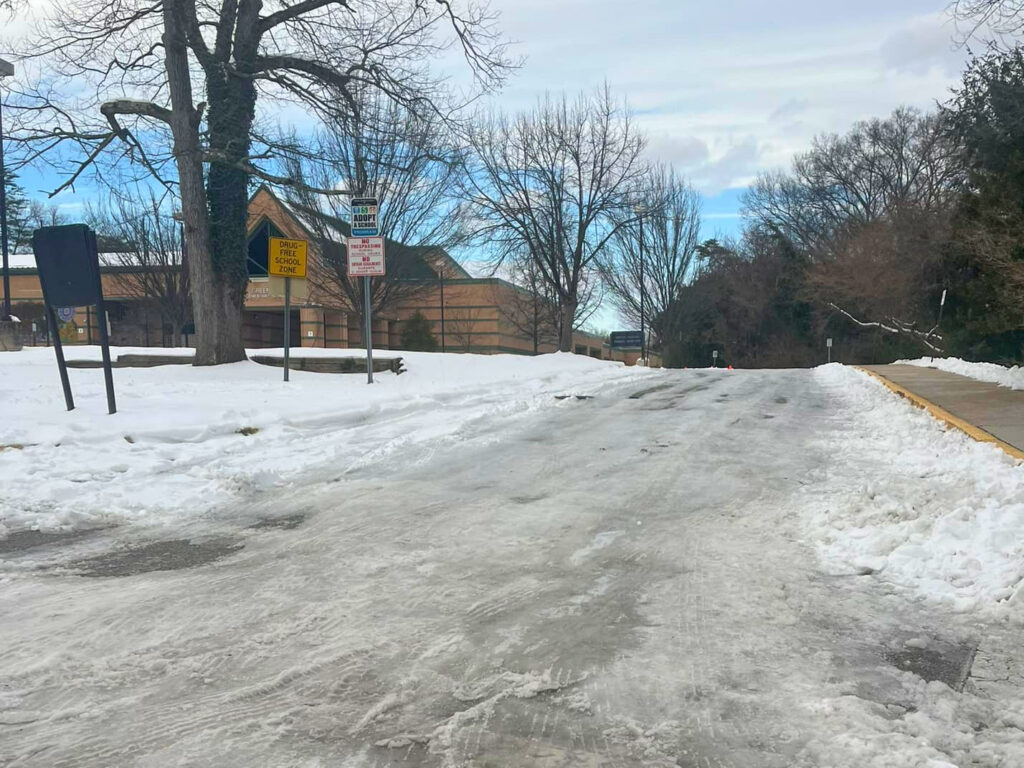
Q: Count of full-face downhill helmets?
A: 0